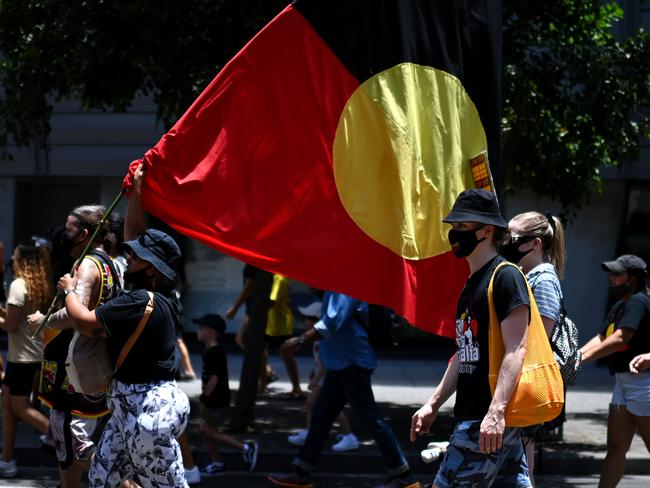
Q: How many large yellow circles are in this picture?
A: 1